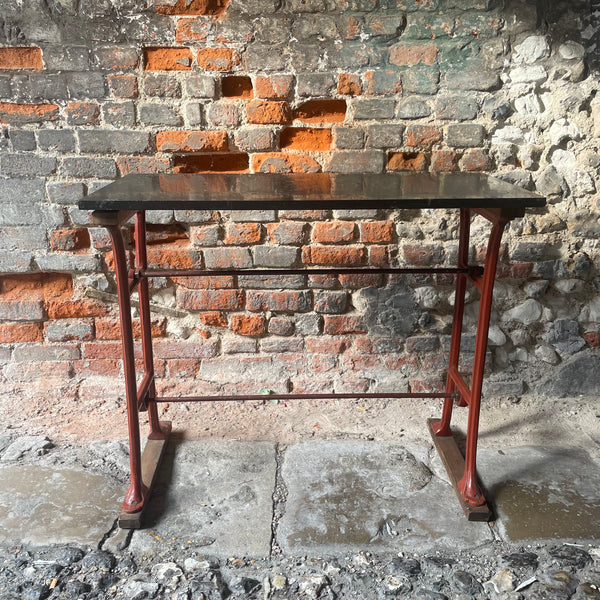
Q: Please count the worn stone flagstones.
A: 4